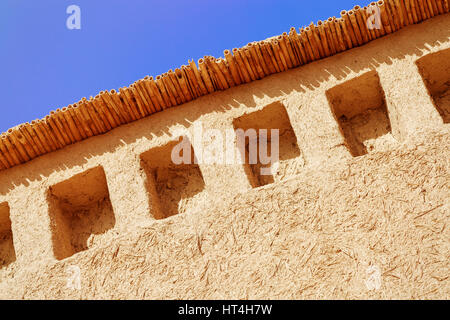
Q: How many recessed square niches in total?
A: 6